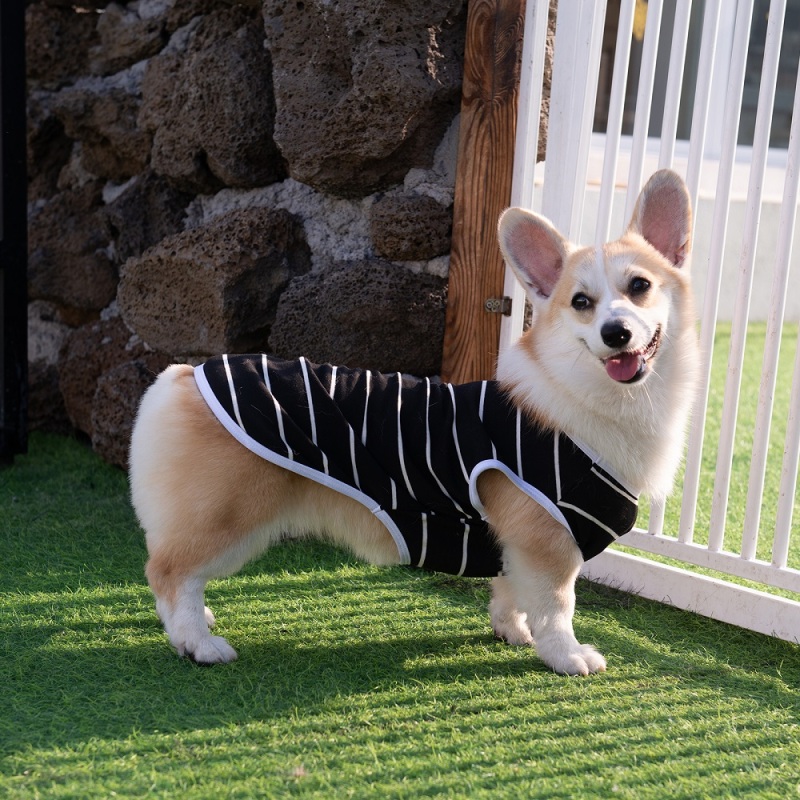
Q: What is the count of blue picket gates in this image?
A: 0